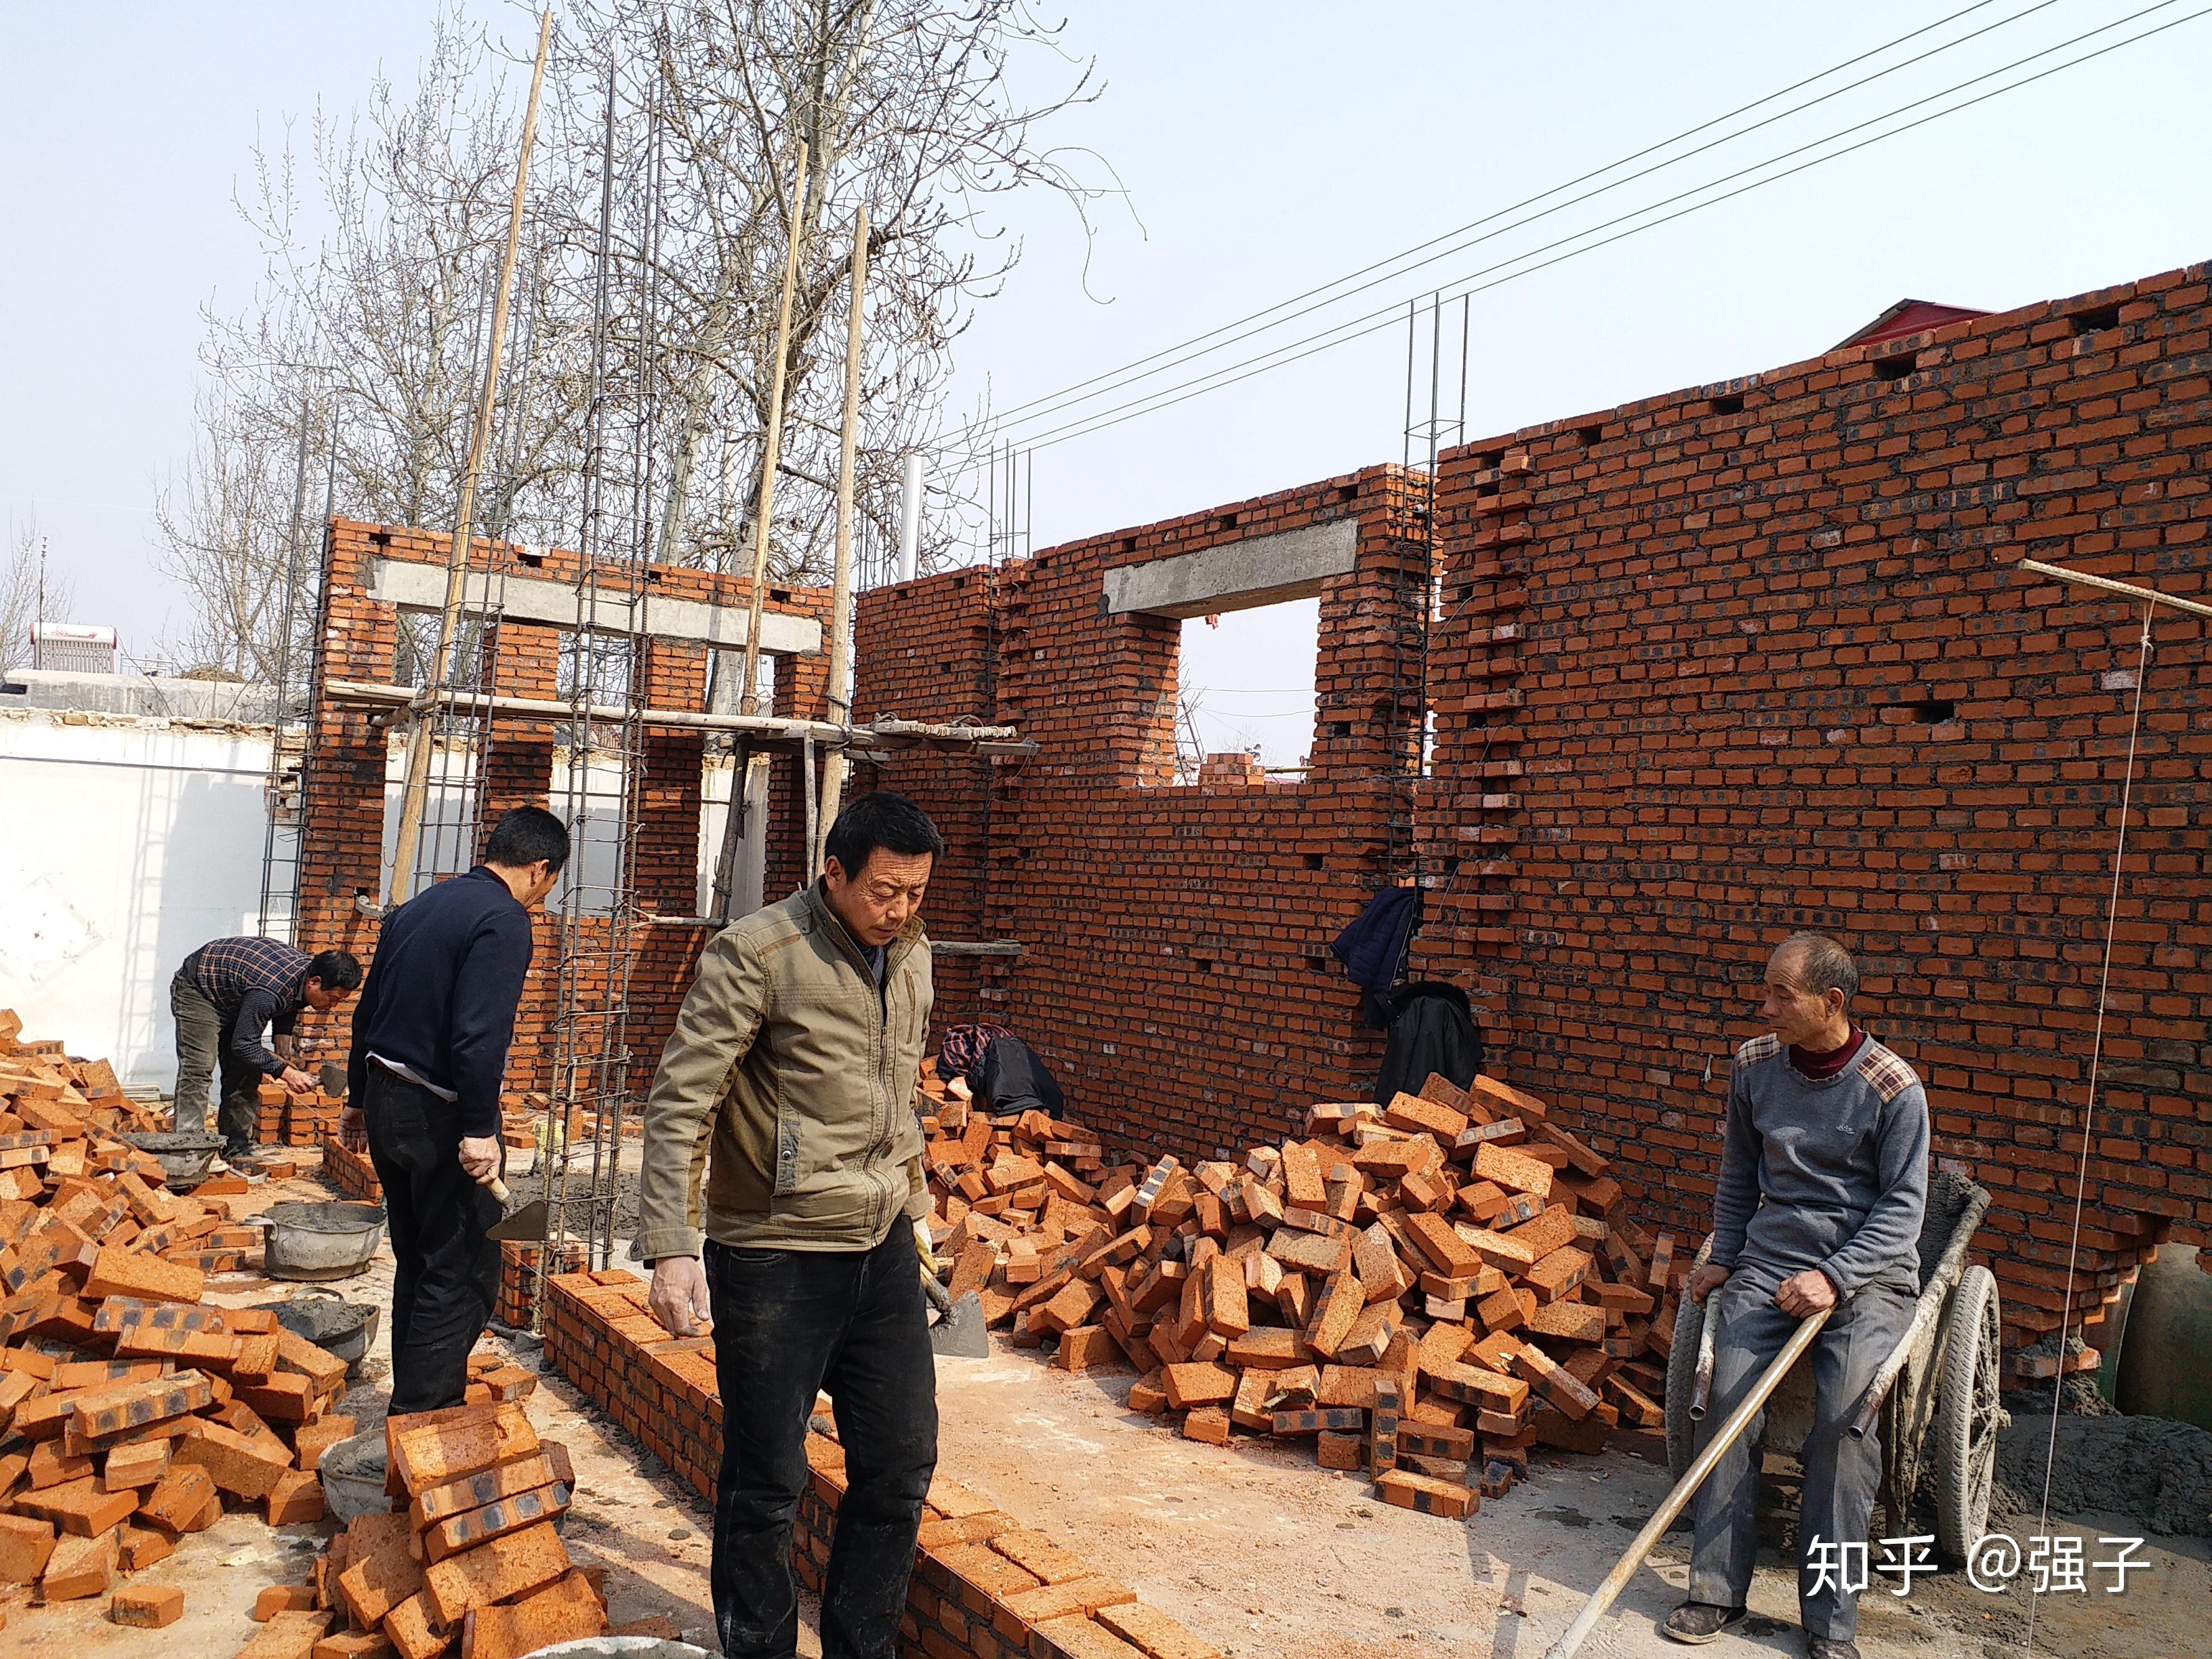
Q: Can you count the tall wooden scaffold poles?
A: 3